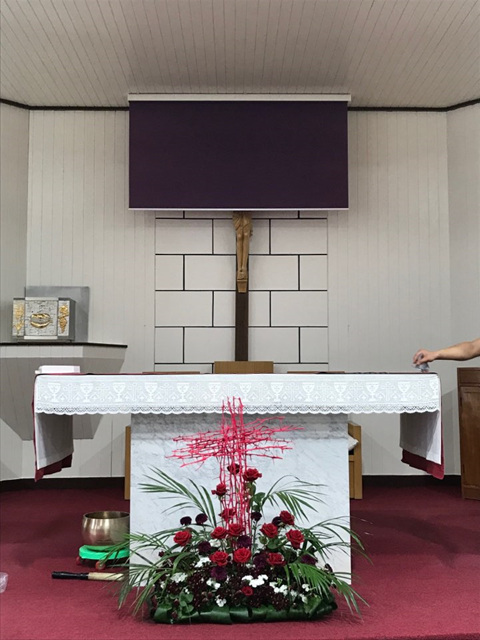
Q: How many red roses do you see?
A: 14